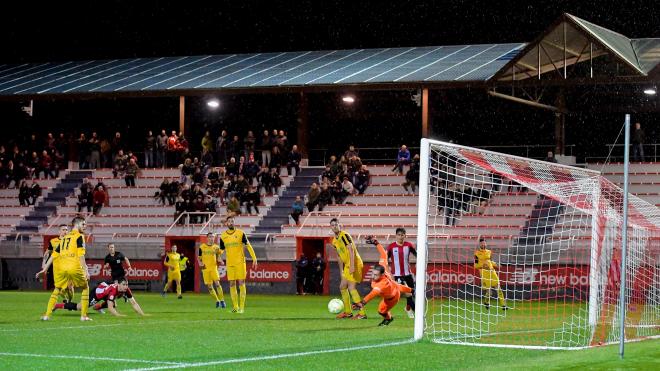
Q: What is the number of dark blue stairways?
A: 3